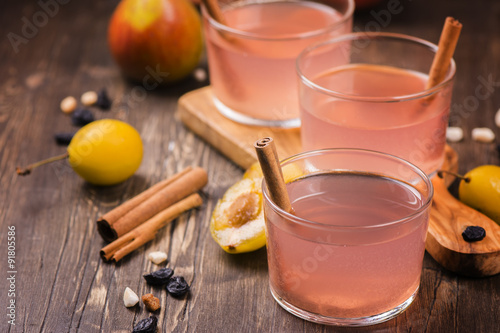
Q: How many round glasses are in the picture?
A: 3